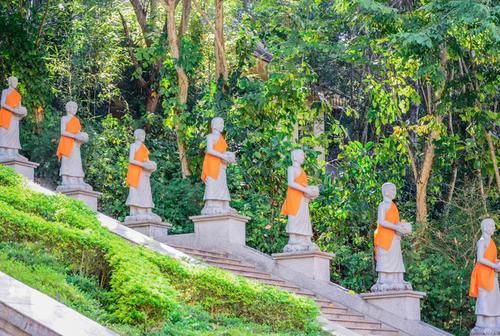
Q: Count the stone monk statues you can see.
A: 7